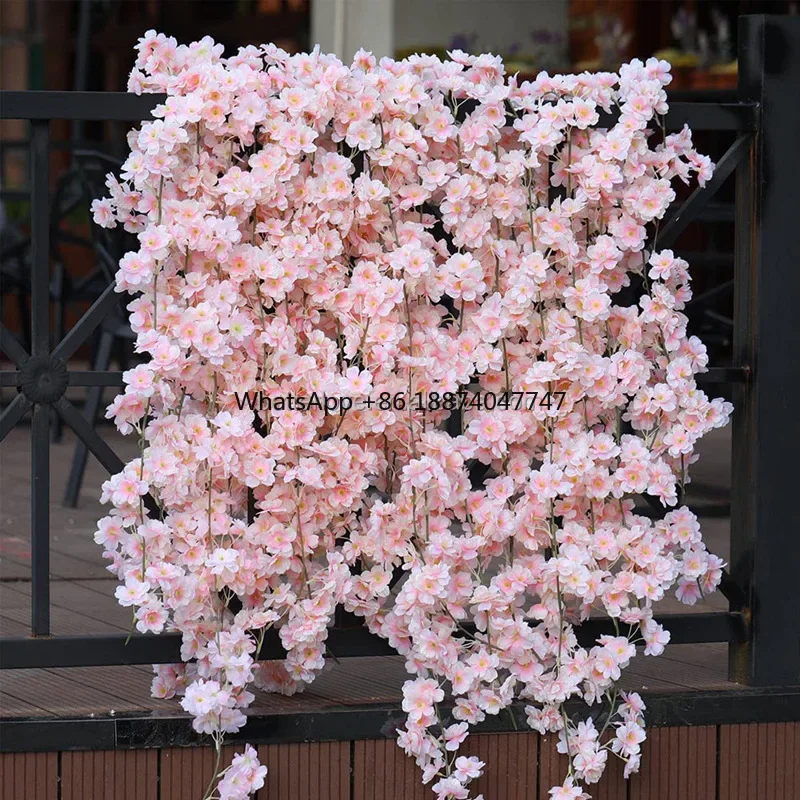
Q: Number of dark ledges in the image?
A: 1